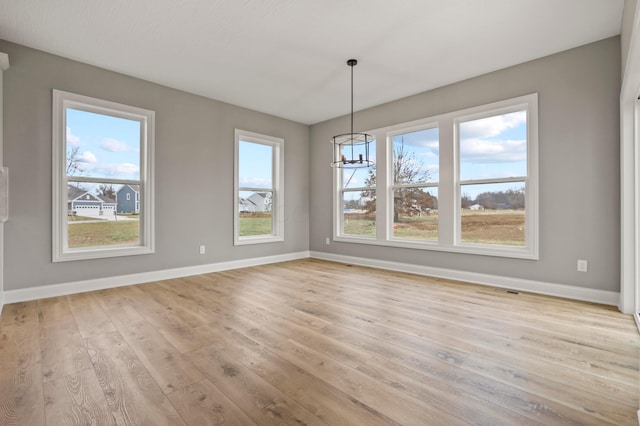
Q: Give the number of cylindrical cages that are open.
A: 1